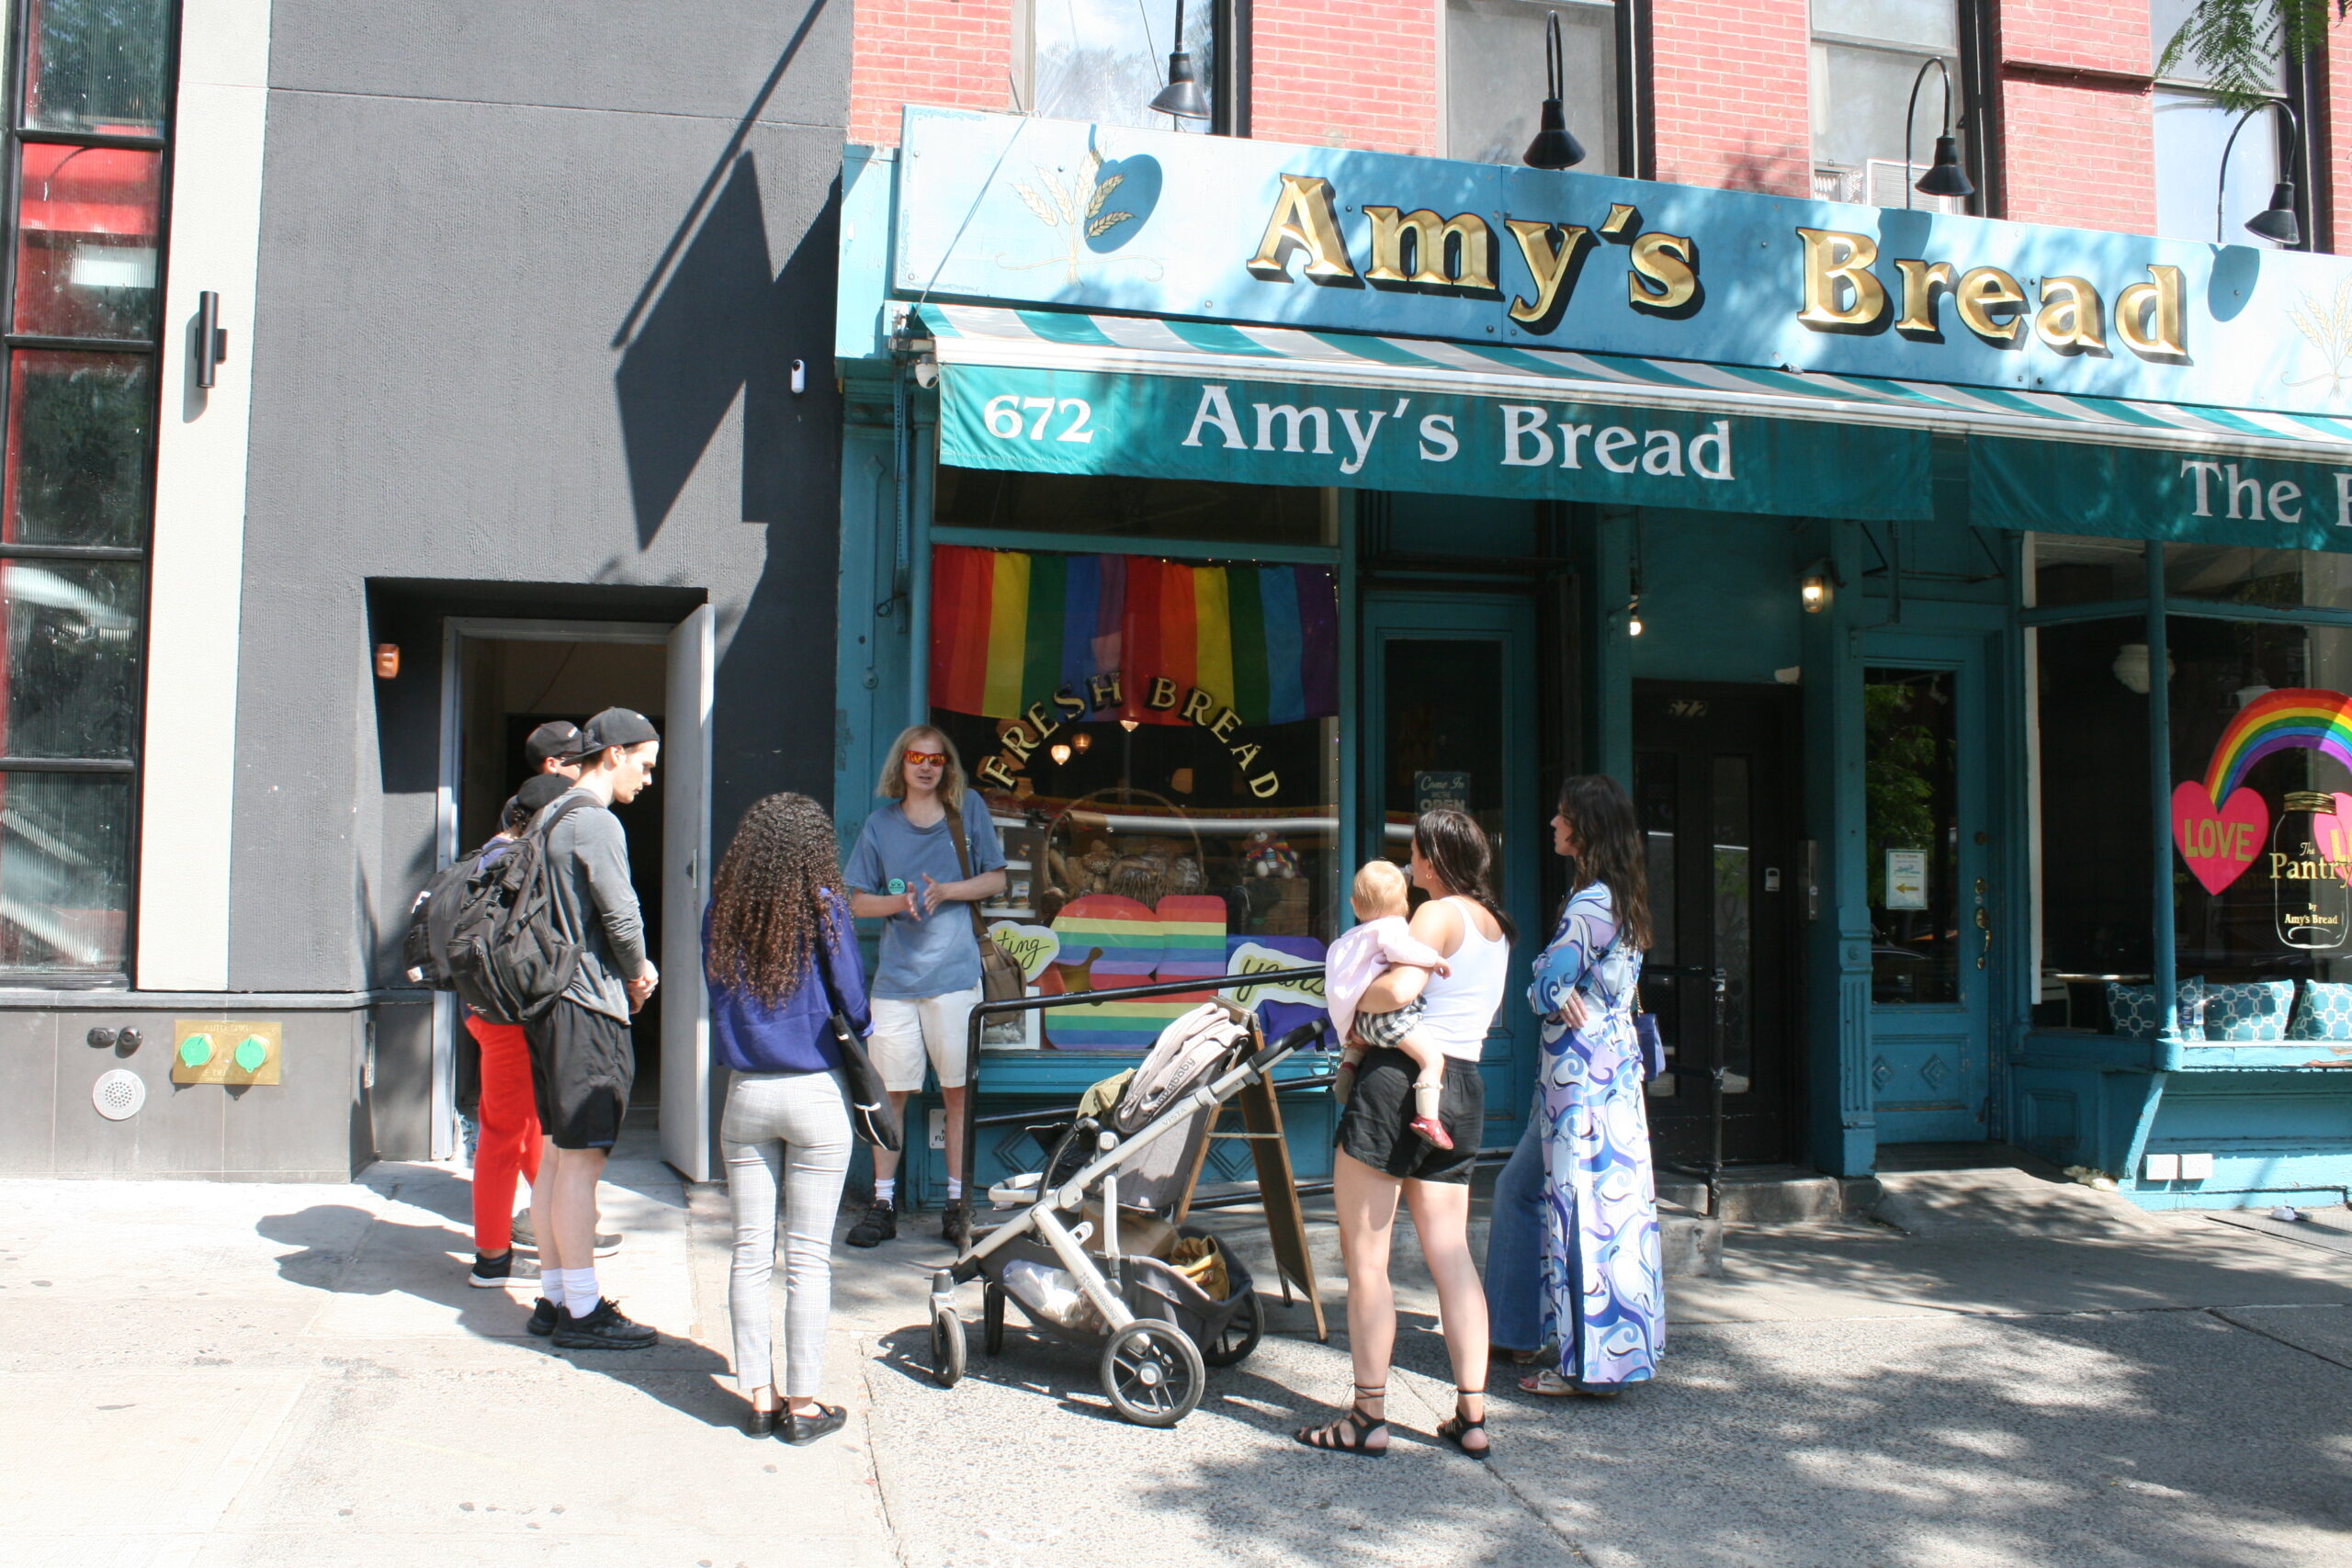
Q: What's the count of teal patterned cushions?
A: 3